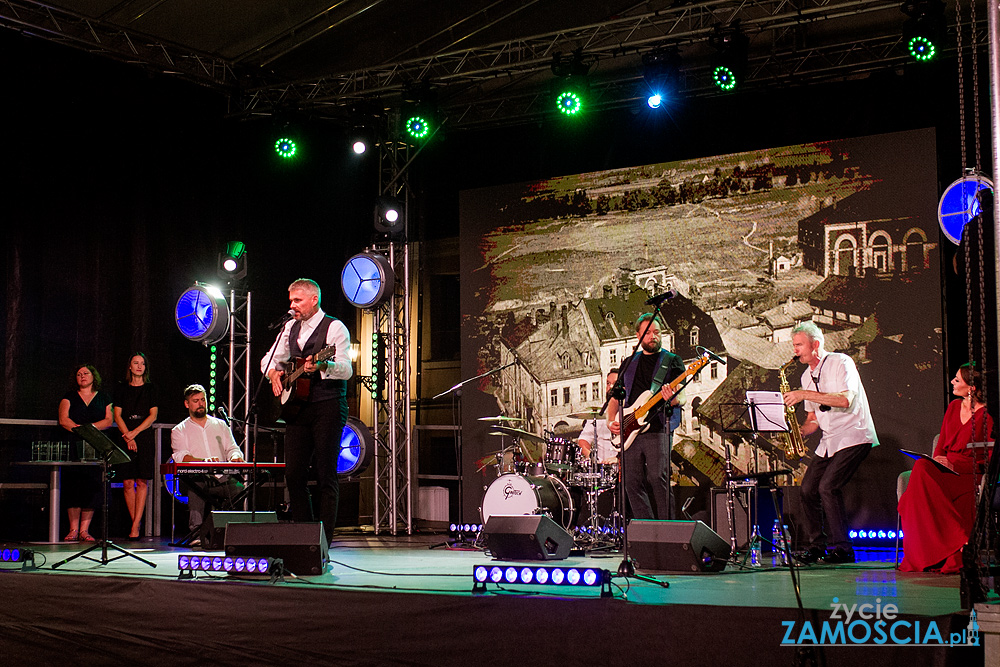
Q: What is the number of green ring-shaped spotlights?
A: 5